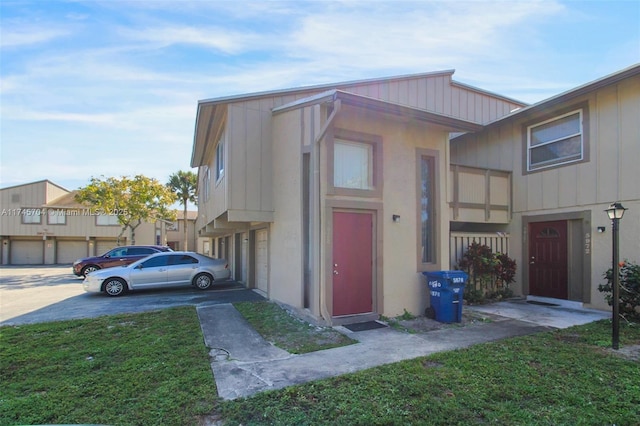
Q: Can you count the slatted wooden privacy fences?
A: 1